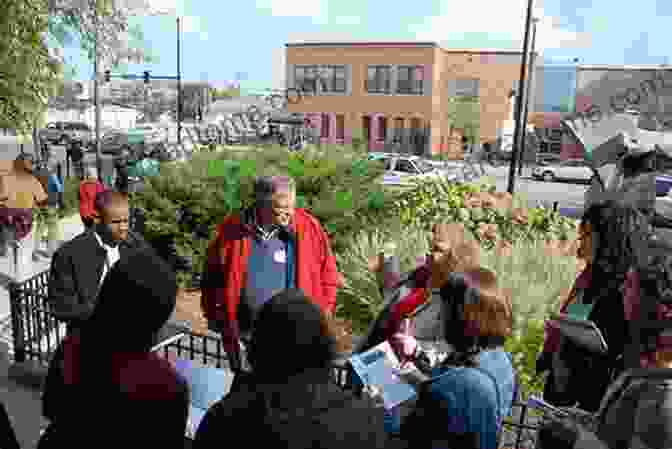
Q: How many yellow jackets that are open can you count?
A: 0